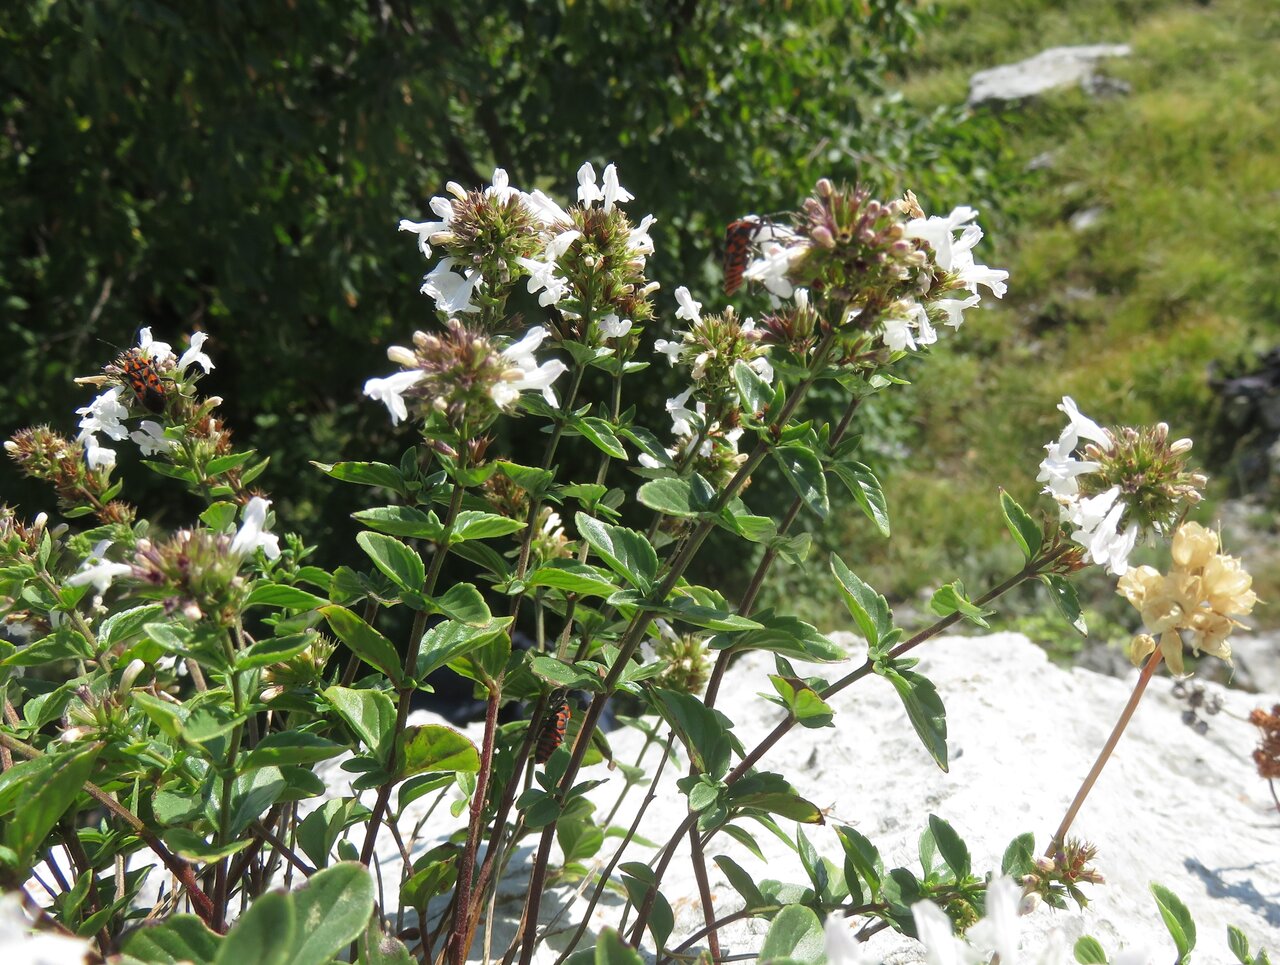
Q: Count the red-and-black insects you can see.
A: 3